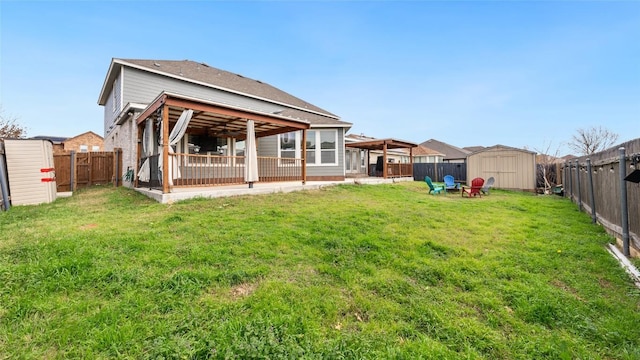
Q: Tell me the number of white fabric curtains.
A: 3